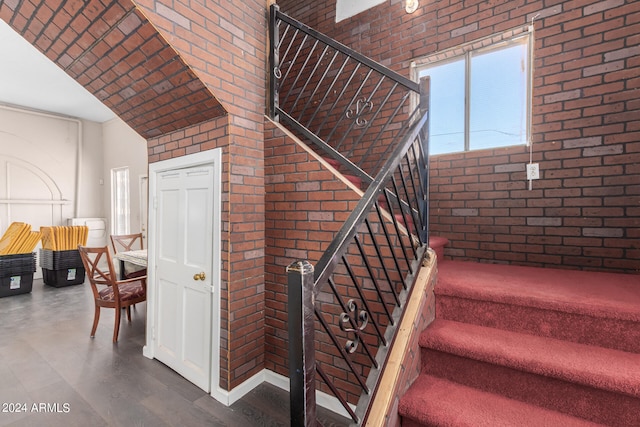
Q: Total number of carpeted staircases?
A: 1